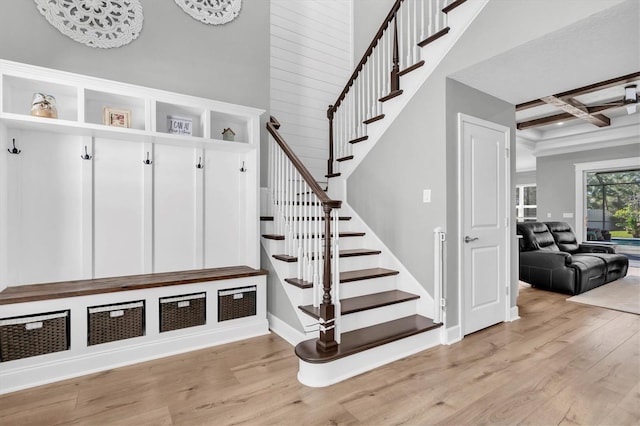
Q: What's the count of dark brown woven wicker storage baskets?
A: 4